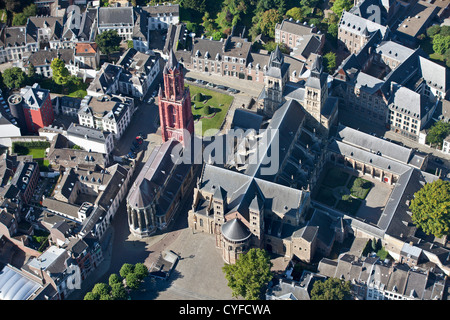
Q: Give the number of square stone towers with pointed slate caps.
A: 4